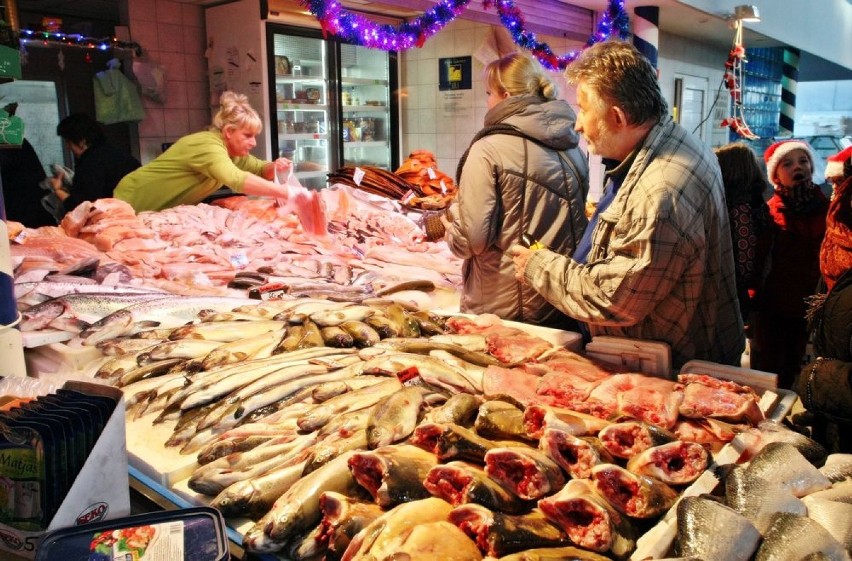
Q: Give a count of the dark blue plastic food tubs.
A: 1